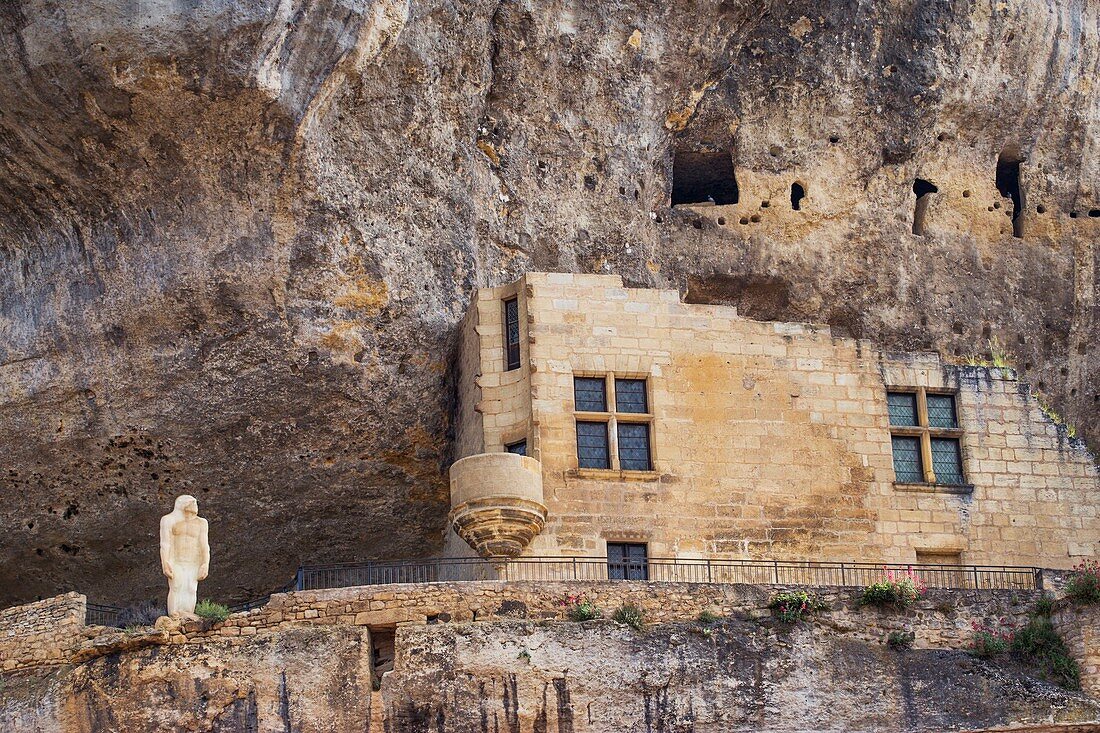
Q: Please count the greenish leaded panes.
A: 4